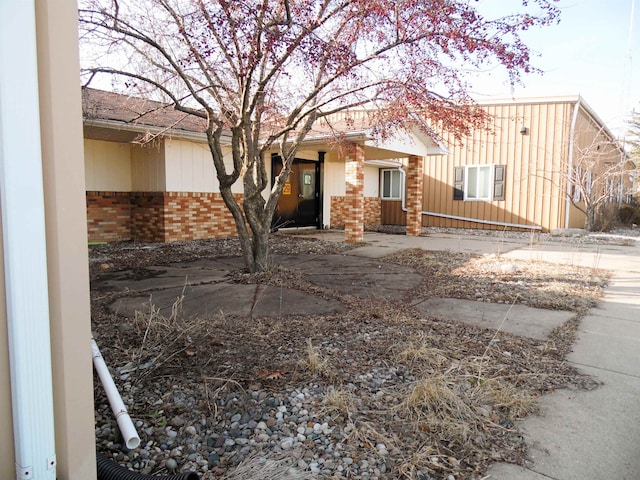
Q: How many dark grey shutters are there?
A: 2